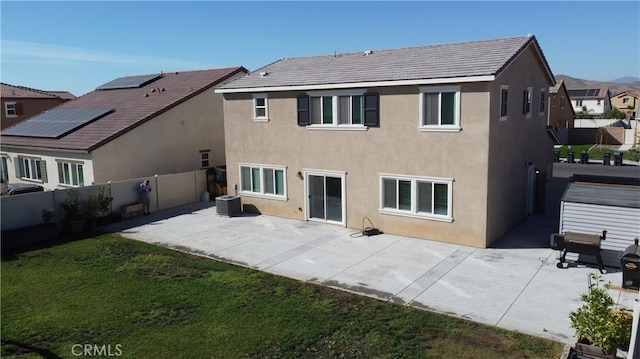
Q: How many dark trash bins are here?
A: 5